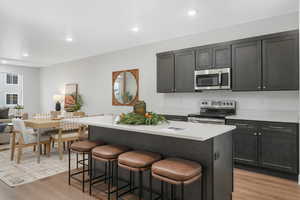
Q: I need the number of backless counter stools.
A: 4